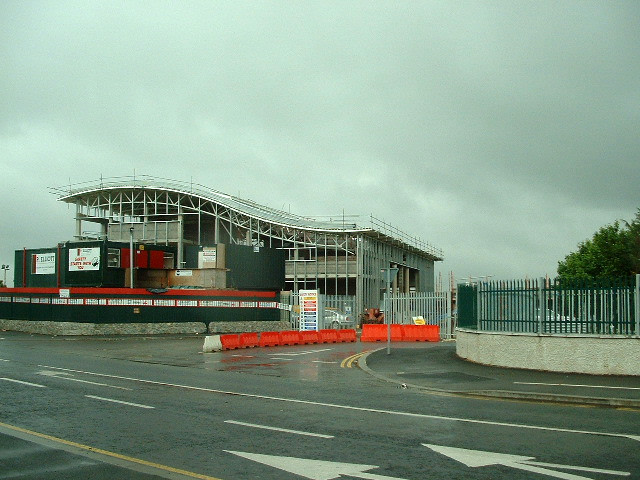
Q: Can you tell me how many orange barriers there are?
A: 9